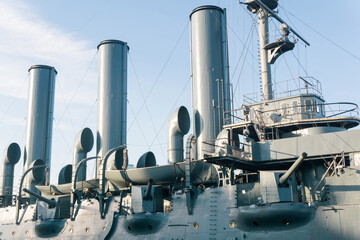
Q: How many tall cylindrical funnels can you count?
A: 3